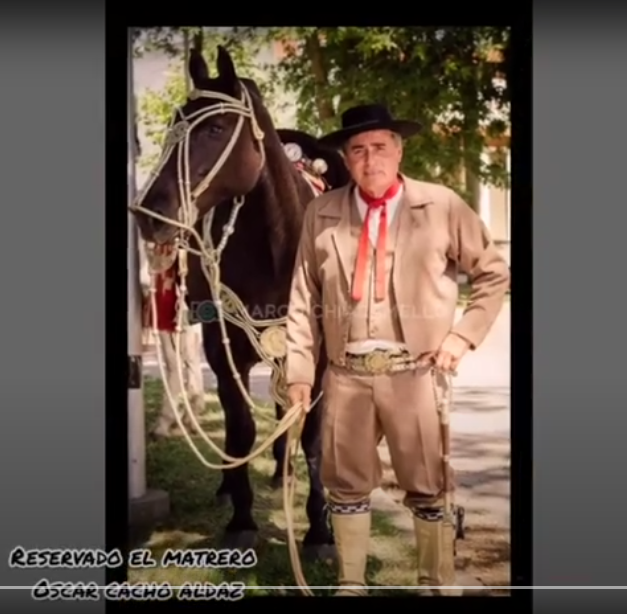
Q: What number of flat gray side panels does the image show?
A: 2